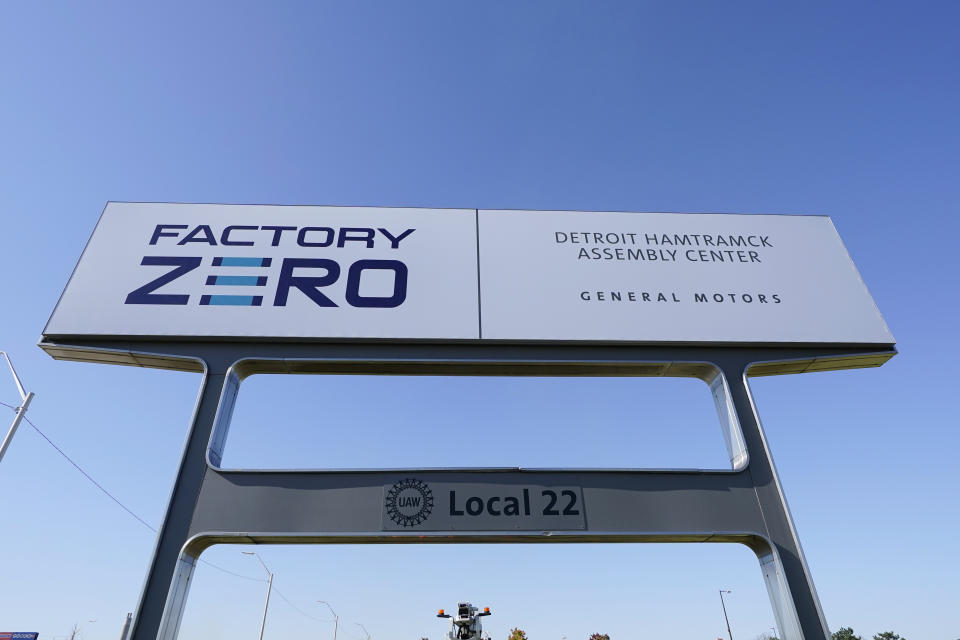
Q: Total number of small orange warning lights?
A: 2